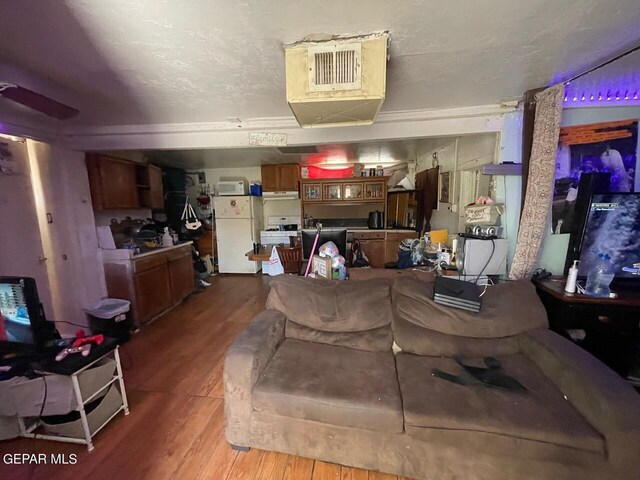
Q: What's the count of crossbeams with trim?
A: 1